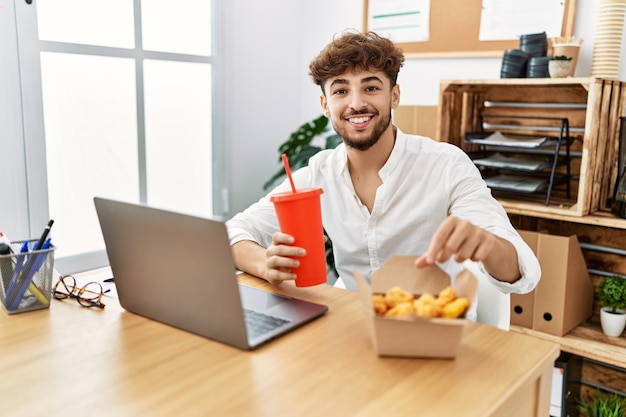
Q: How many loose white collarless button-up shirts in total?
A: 1